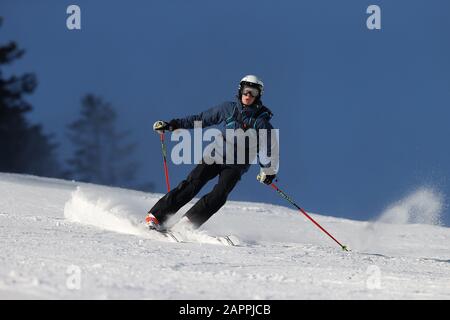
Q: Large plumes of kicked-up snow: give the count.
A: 2